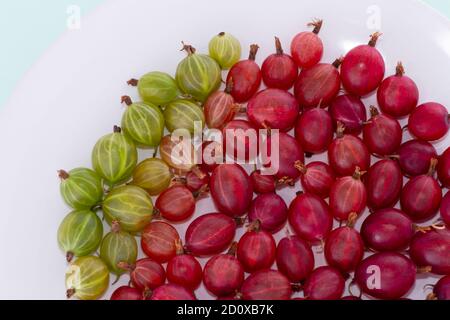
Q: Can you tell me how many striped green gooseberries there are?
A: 12